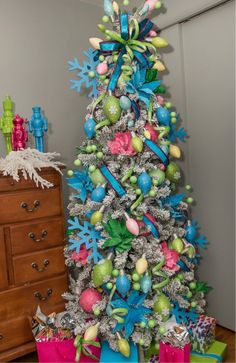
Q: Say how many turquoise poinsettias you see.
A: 4